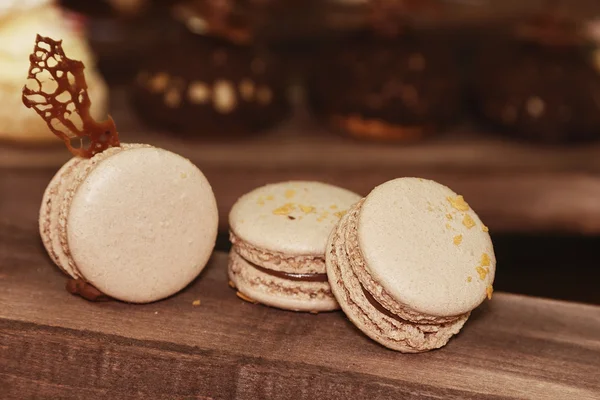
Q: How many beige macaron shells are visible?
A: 6